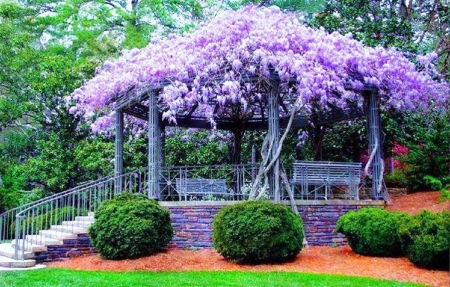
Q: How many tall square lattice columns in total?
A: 4